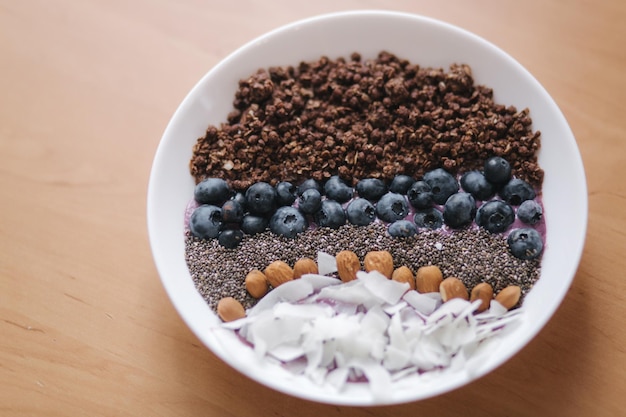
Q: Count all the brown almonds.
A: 11